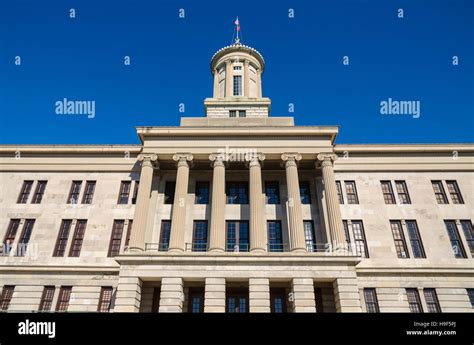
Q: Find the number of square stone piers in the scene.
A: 6